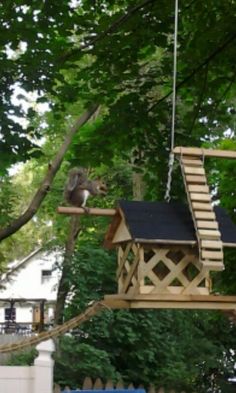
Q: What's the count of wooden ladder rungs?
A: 12